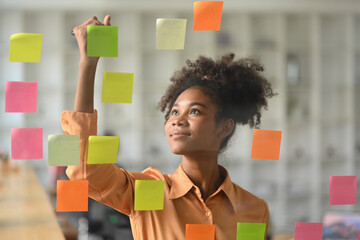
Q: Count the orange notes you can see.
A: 4